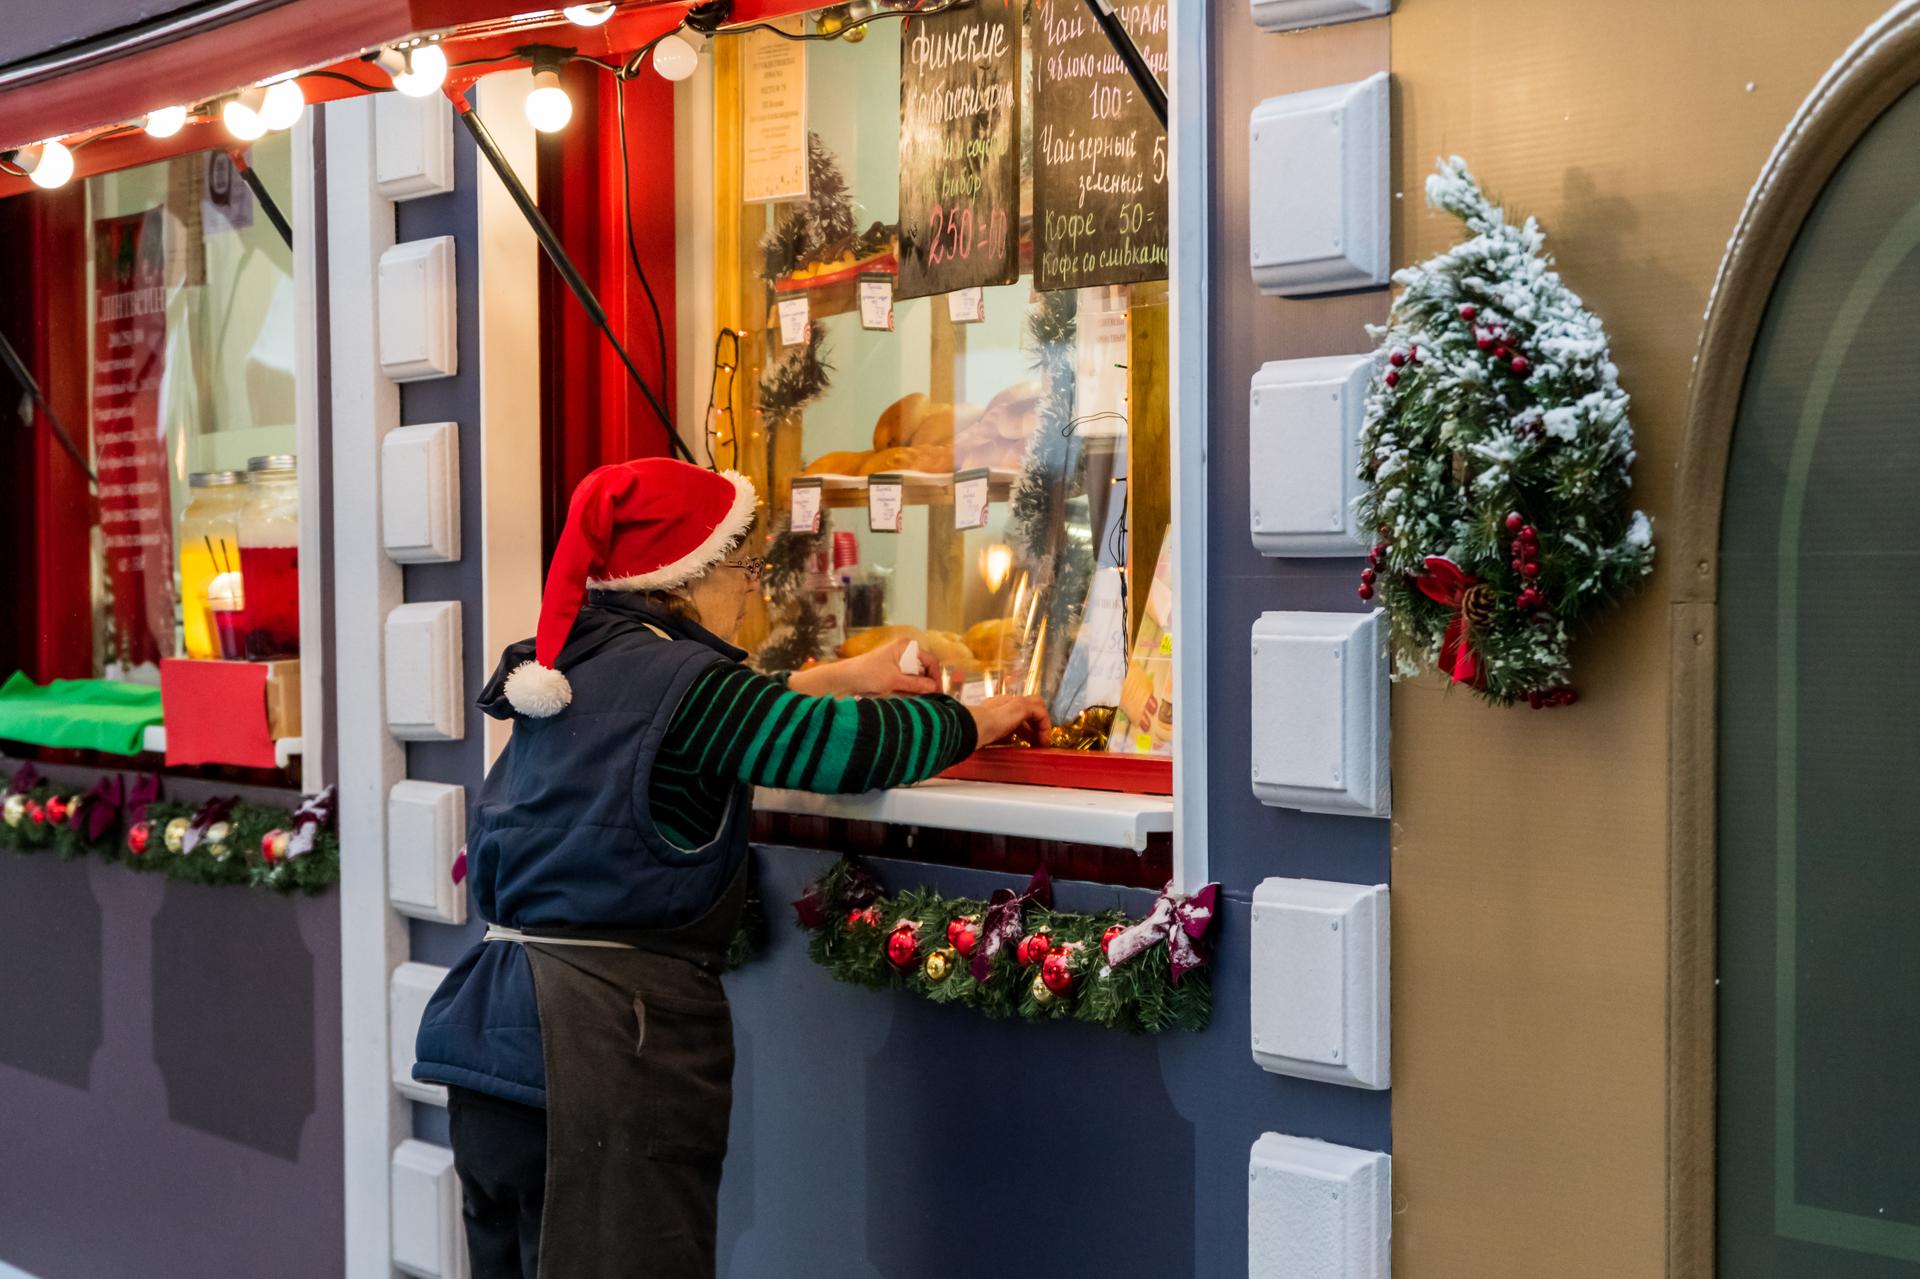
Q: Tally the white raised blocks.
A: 13